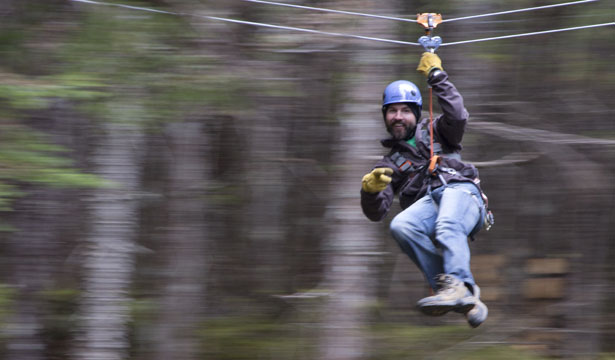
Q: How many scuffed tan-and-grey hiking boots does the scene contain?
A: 2